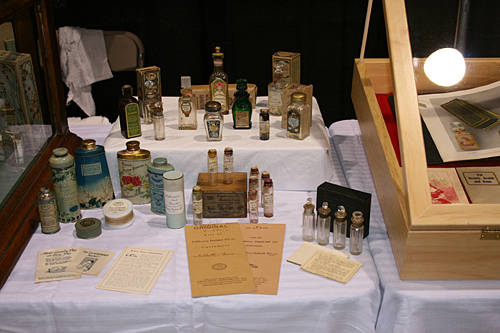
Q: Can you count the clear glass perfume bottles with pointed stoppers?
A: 4